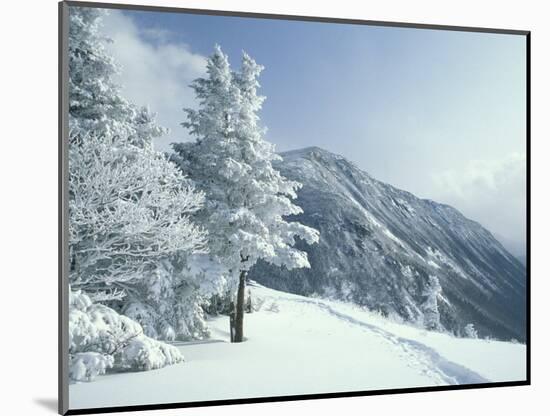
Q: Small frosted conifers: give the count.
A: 2